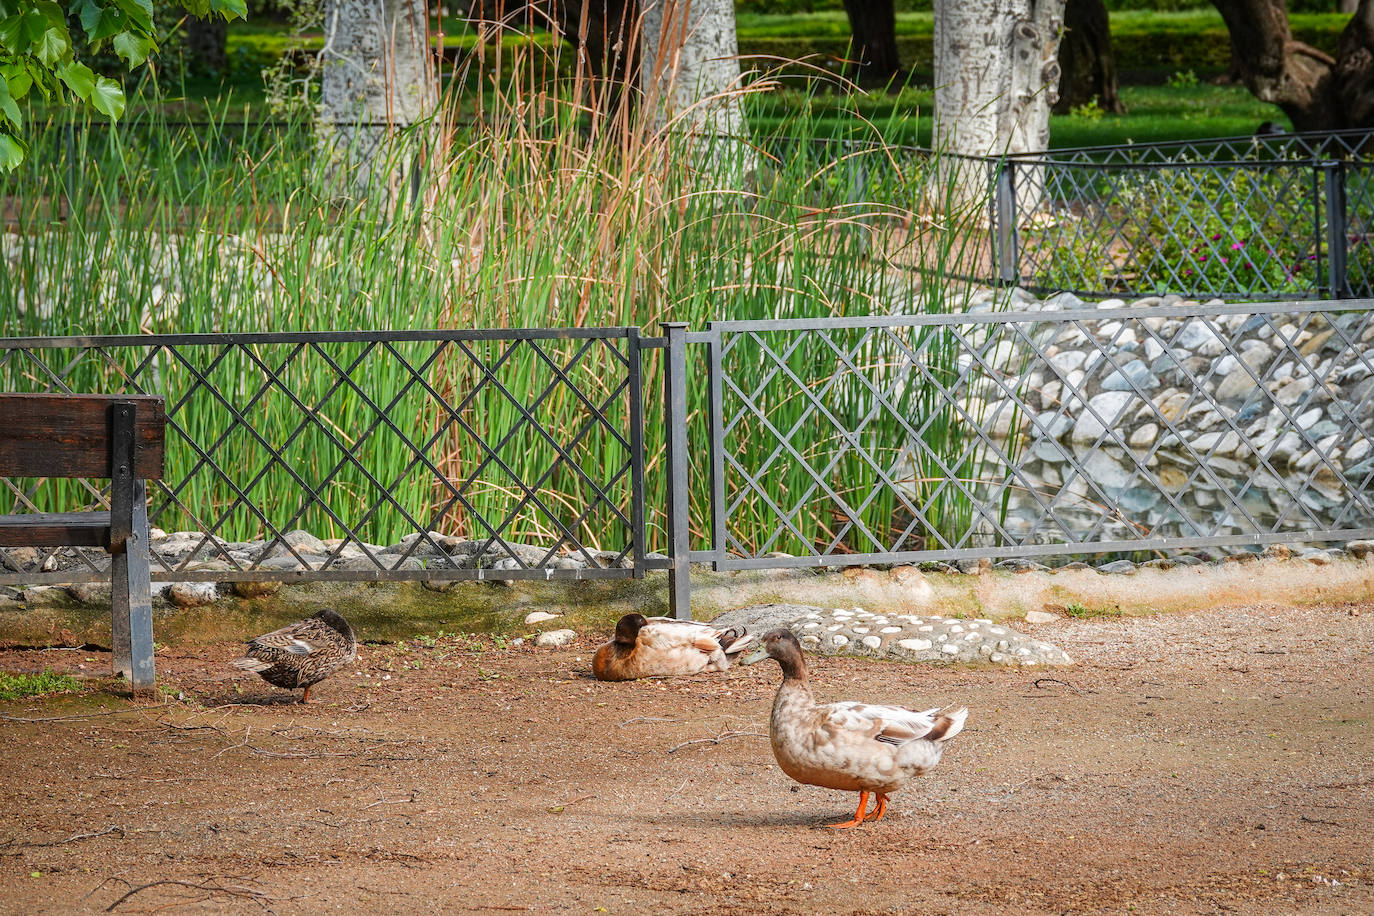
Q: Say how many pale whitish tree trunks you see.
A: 3